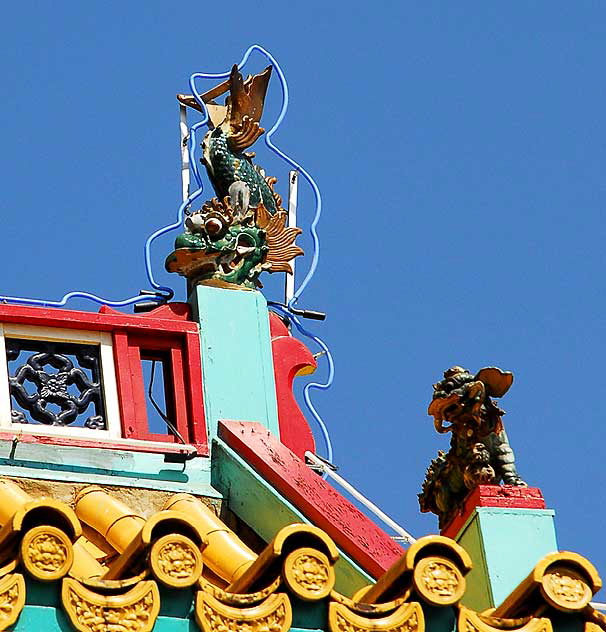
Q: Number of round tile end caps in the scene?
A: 5